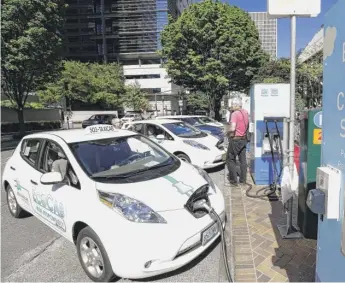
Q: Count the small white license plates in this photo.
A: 1